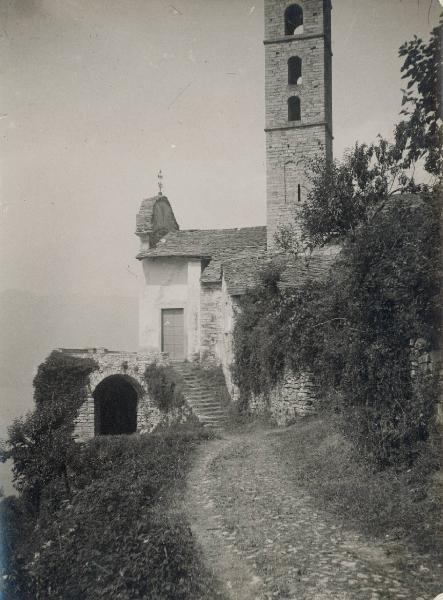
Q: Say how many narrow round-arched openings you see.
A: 3